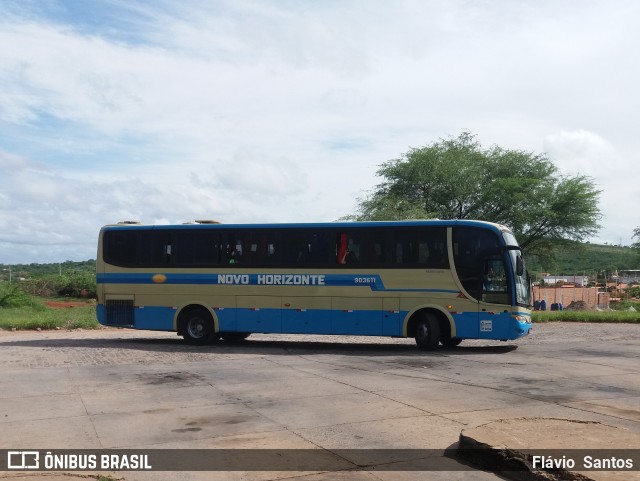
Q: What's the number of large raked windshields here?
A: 1